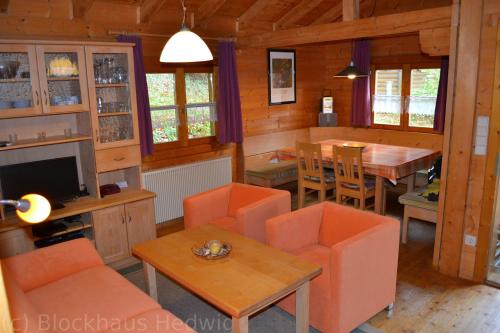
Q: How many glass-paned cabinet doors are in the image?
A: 3